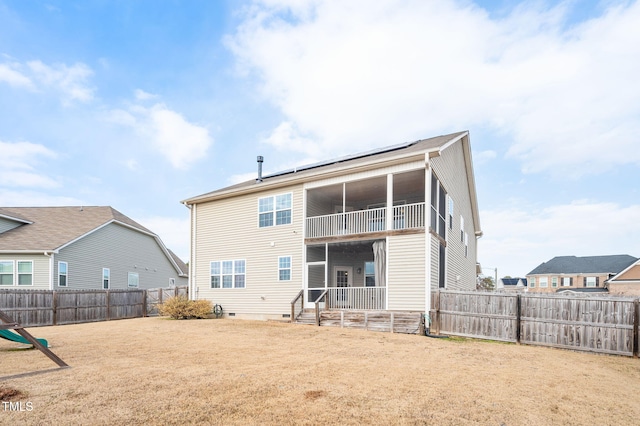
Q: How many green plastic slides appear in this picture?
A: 1